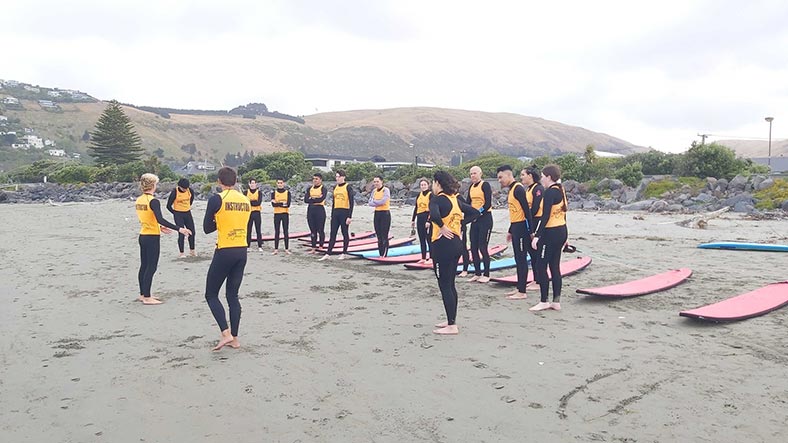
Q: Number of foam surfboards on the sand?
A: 12